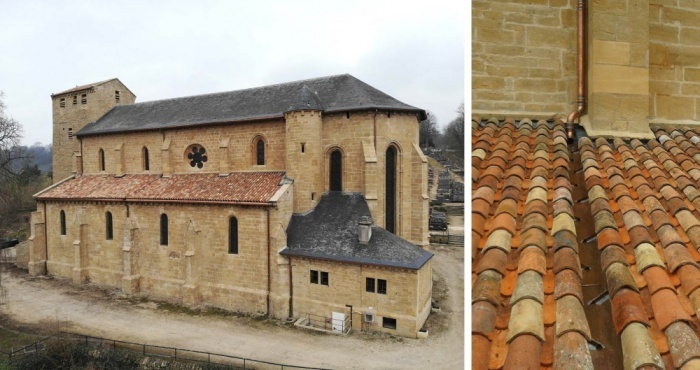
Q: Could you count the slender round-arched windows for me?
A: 9